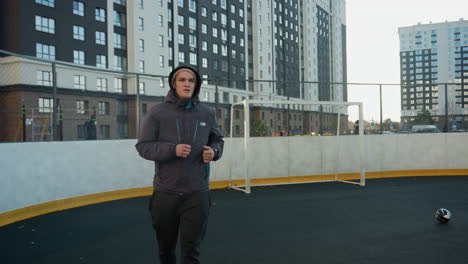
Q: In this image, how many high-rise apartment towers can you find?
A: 2